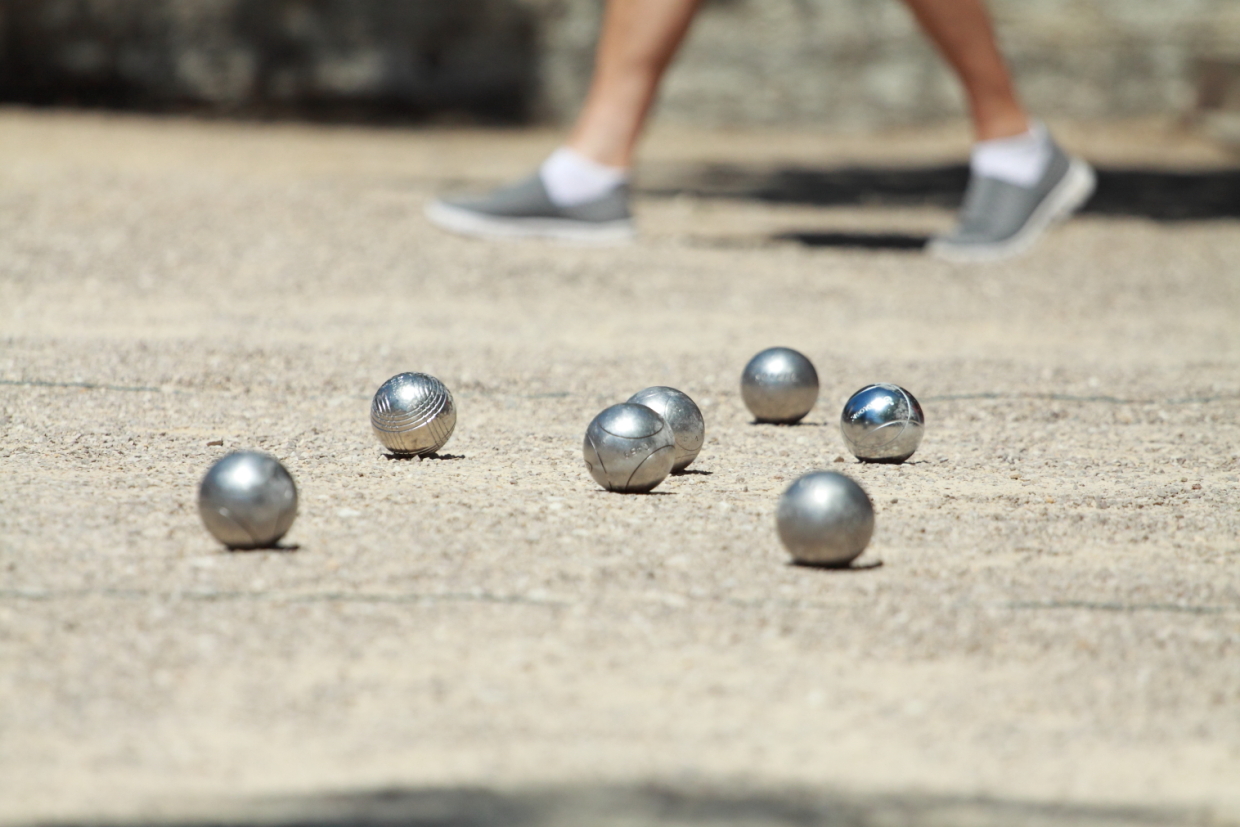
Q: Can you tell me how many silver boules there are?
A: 7